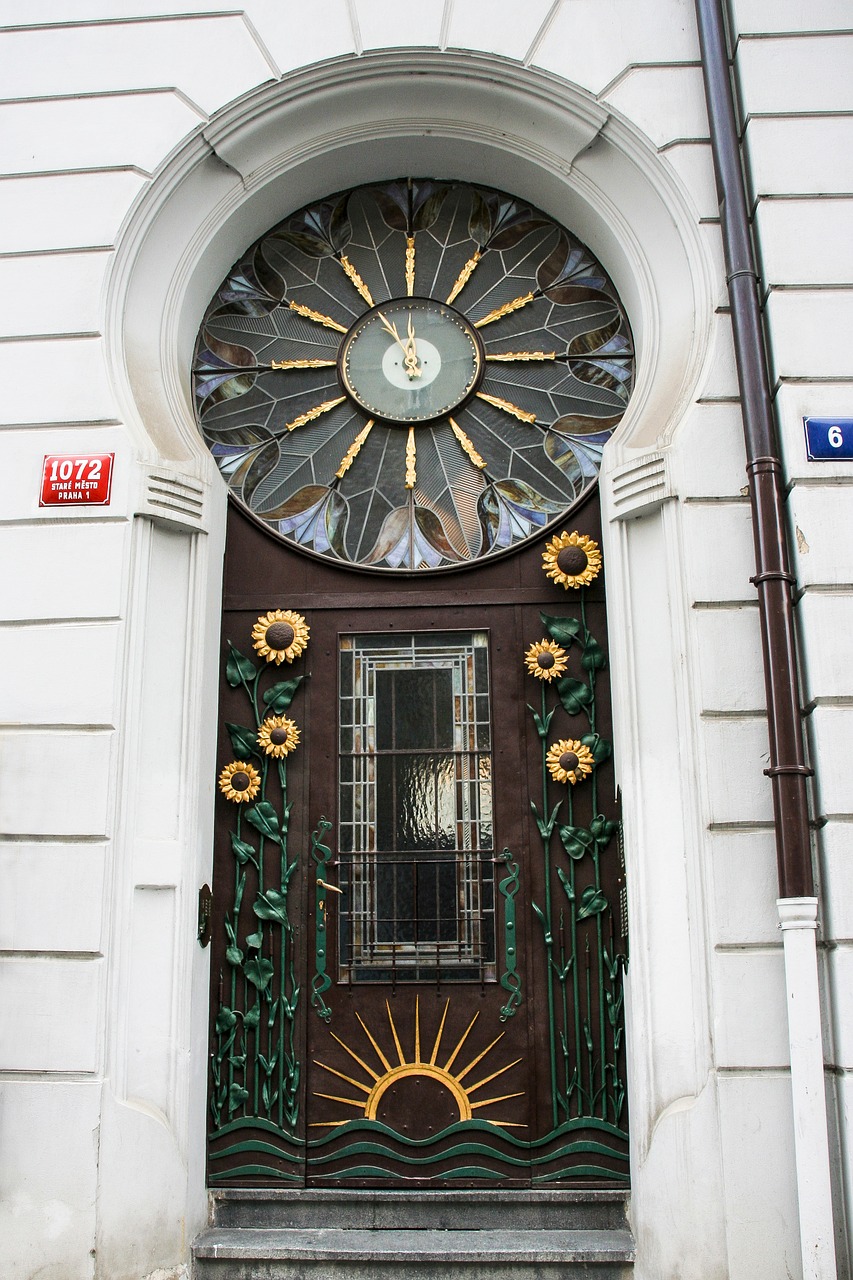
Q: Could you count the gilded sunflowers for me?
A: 6